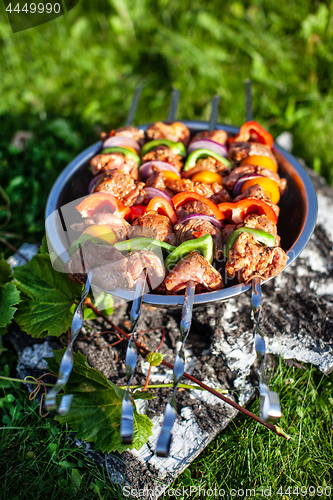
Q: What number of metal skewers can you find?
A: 4